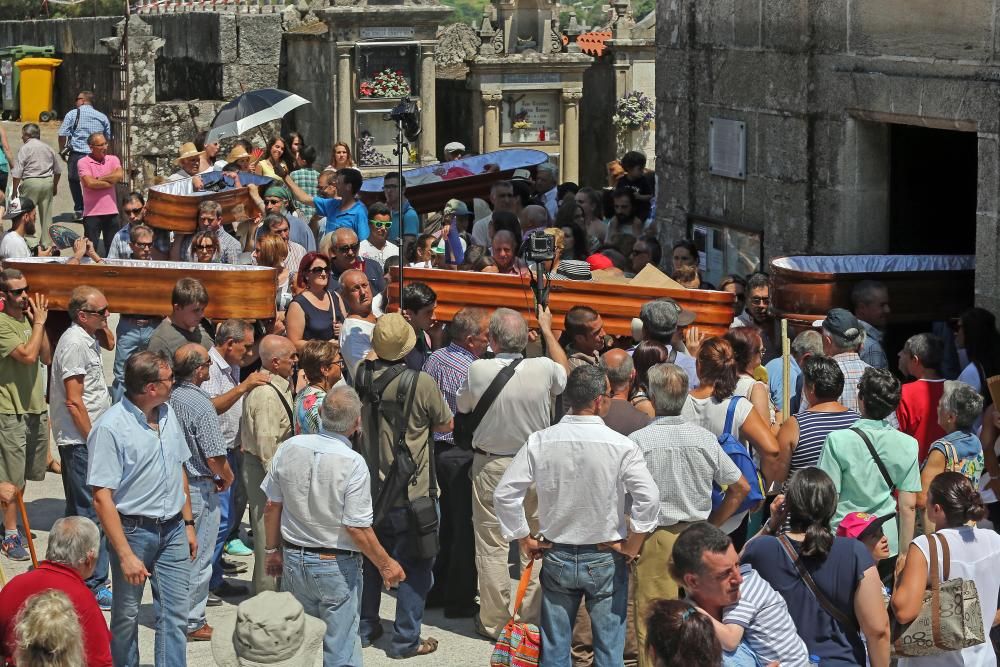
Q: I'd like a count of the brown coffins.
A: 5